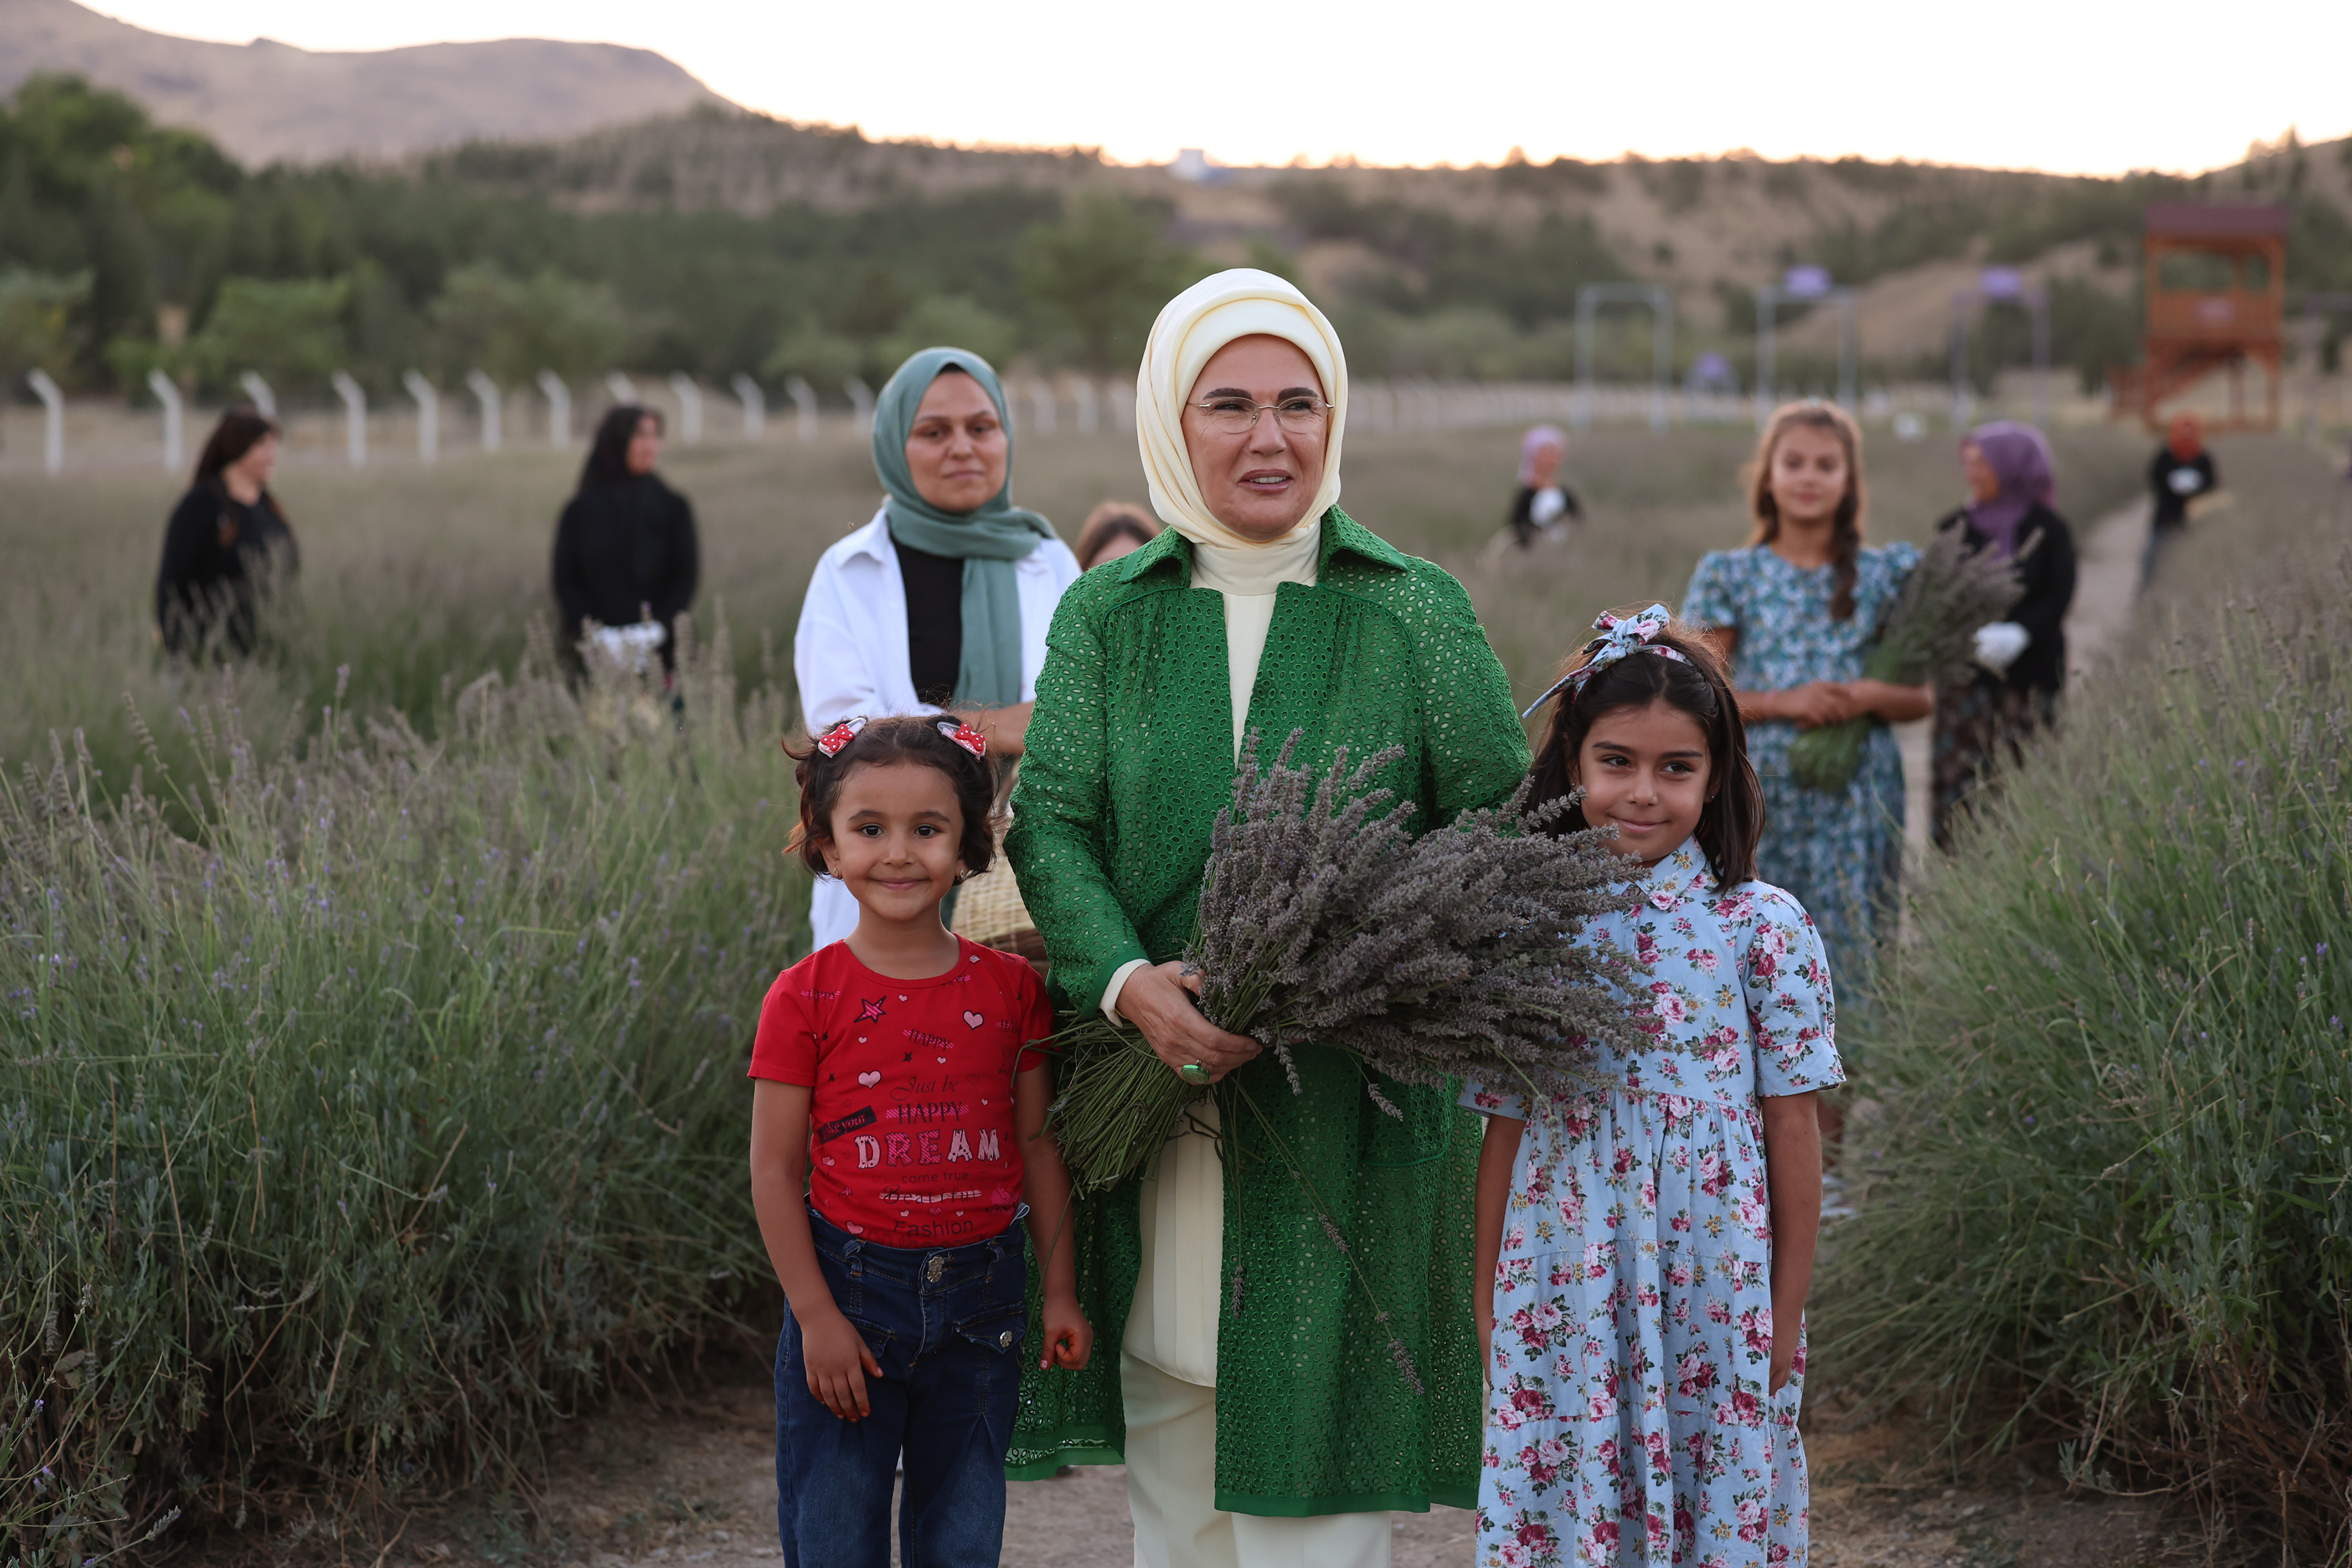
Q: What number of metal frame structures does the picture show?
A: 3